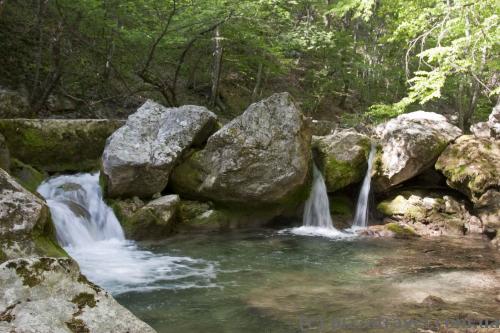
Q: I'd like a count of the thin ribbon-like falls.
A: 2